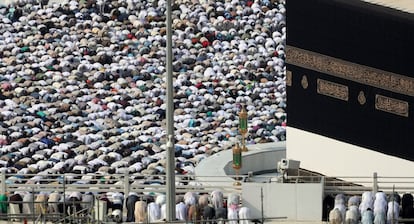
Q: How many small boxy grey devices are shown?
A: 1